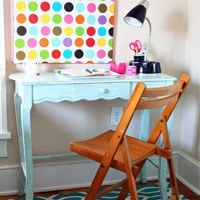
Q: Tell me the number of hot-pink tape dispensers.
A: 1